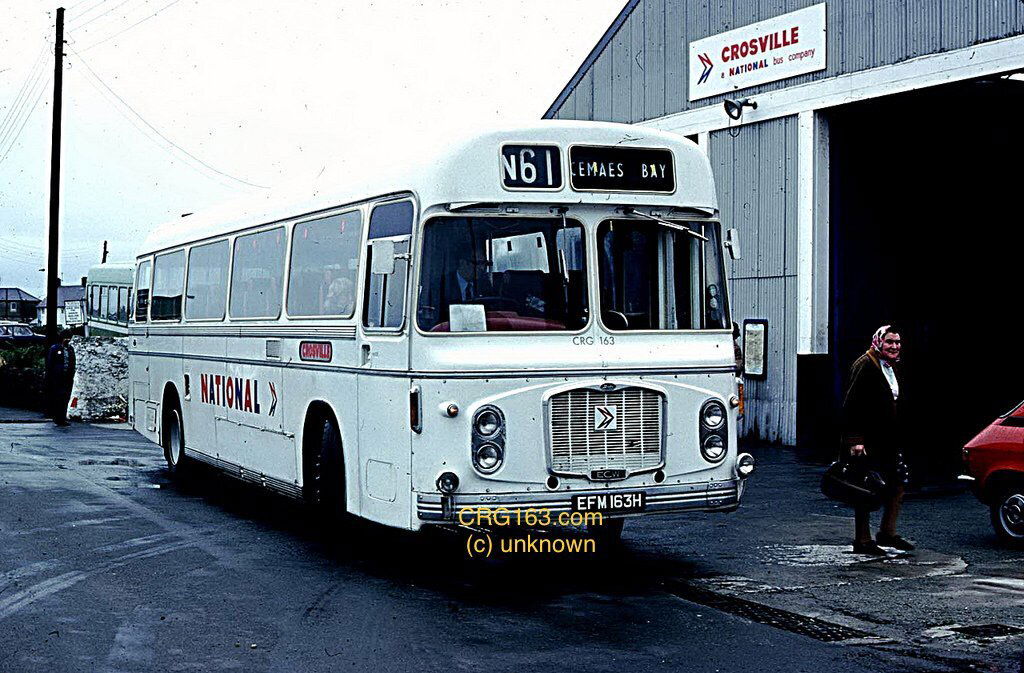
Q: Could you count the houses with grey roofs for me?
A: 2